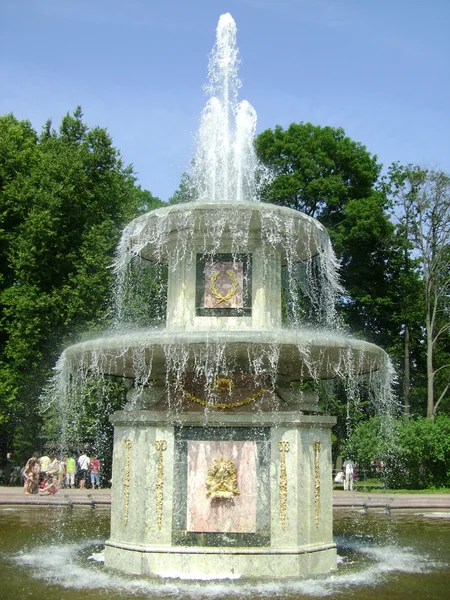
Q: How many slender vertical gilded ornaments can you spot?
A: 4